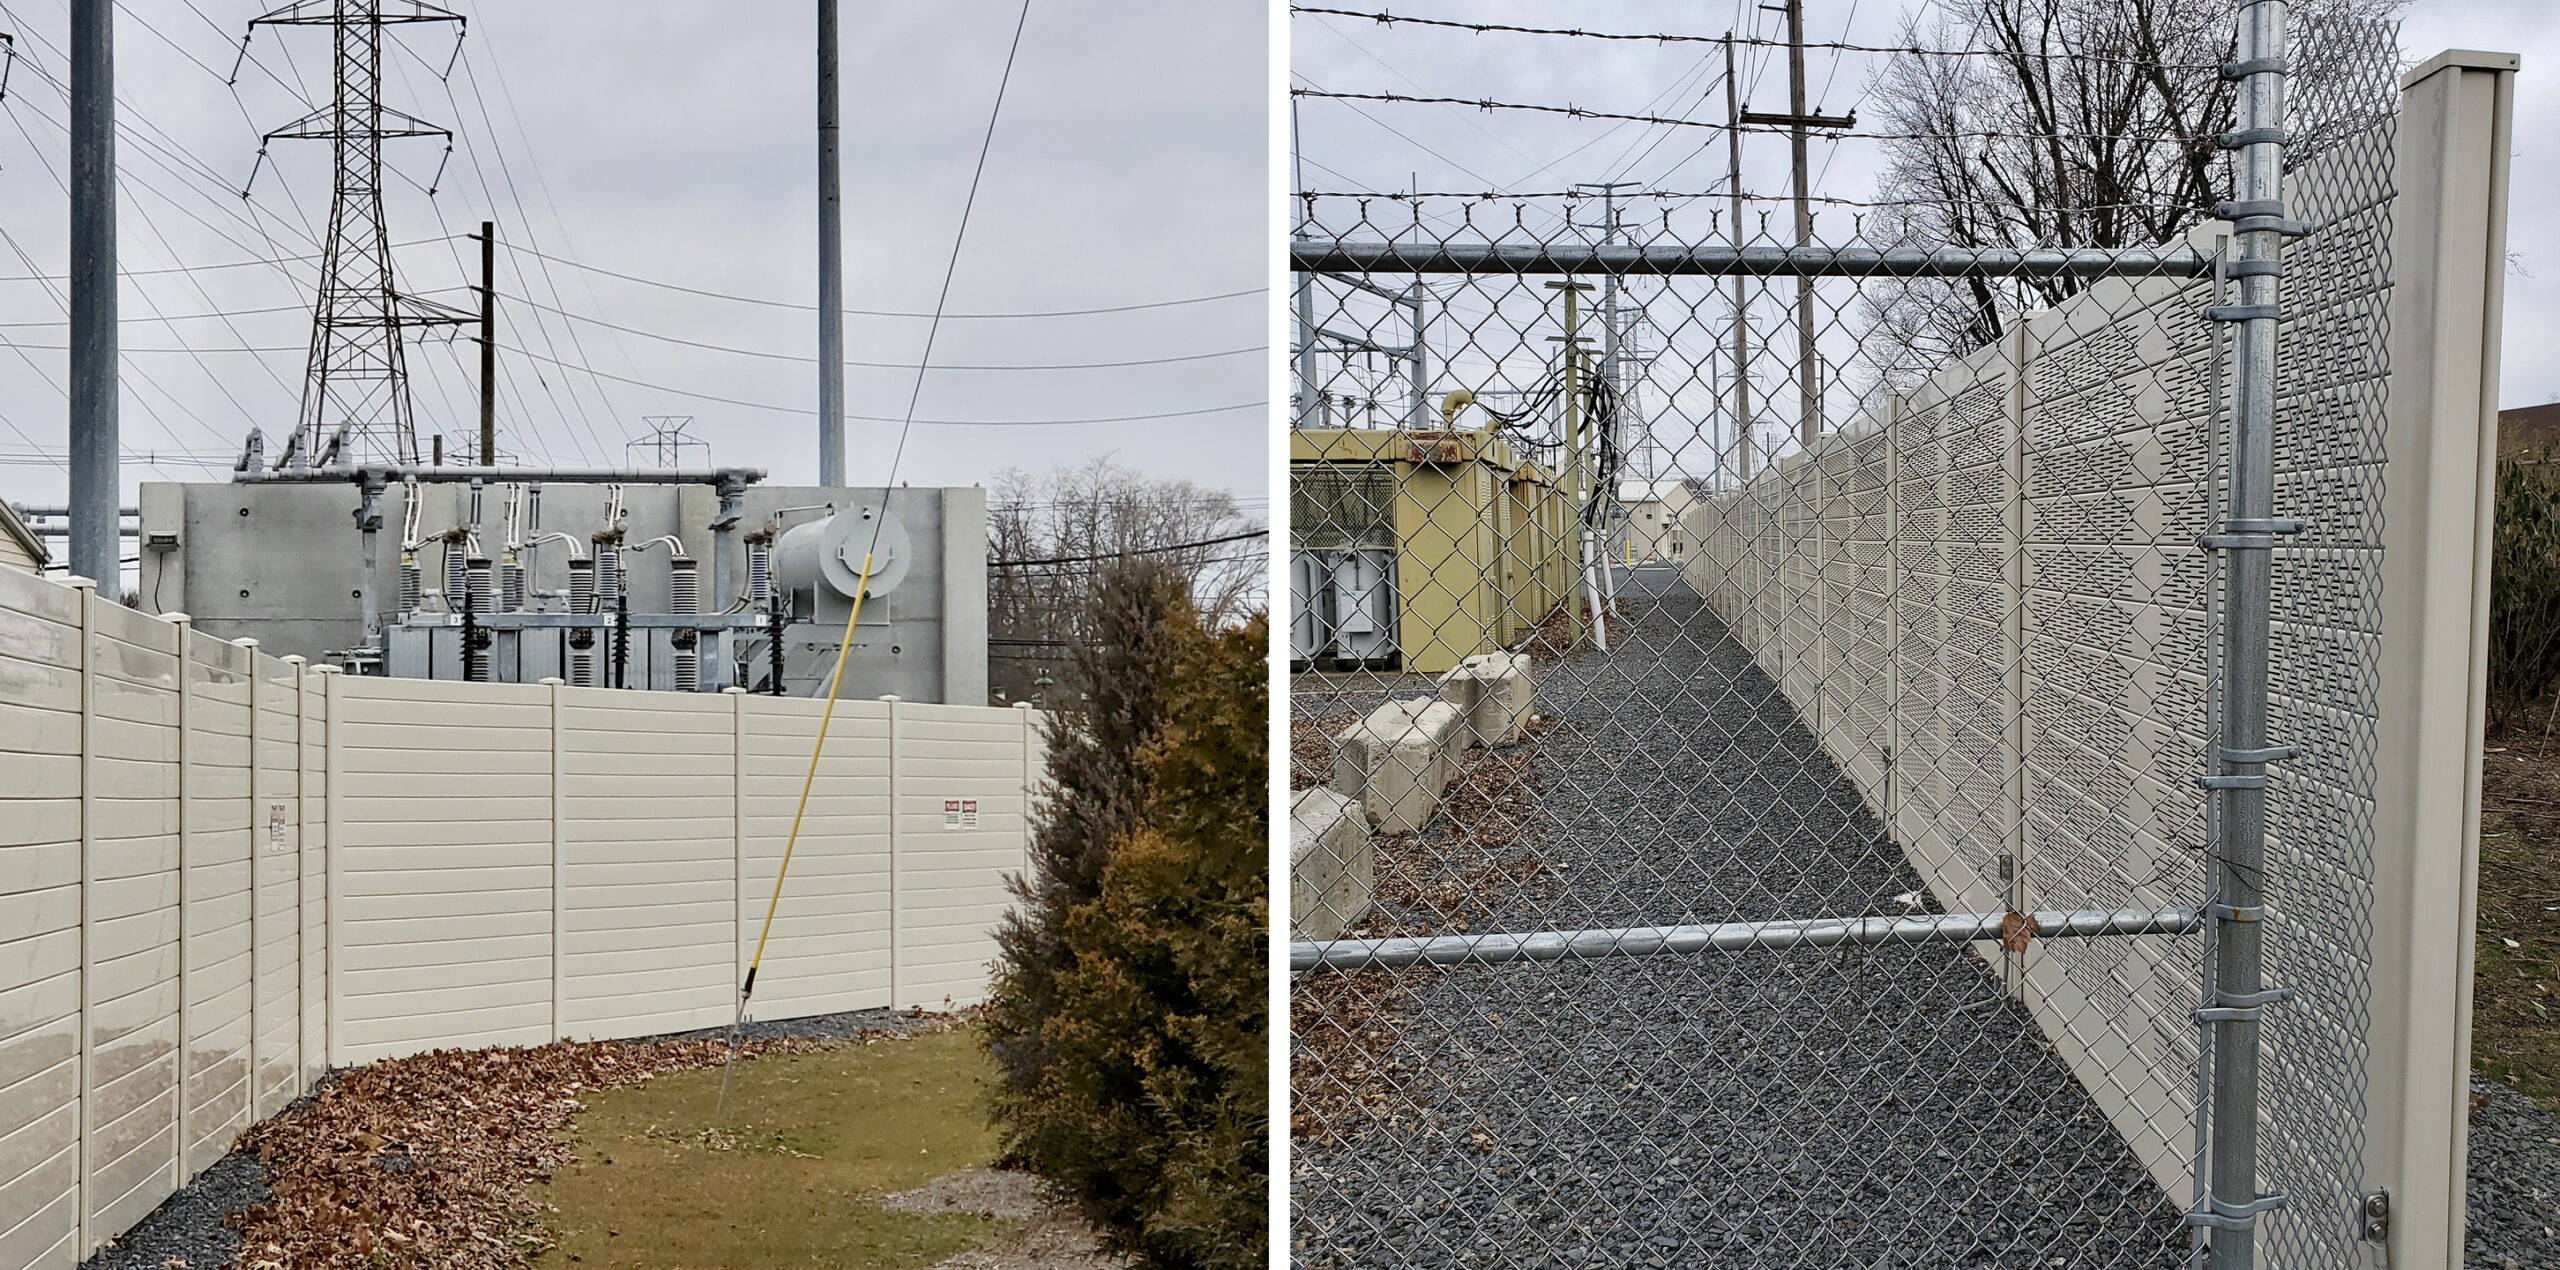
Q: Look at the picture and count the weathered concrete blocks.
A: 3